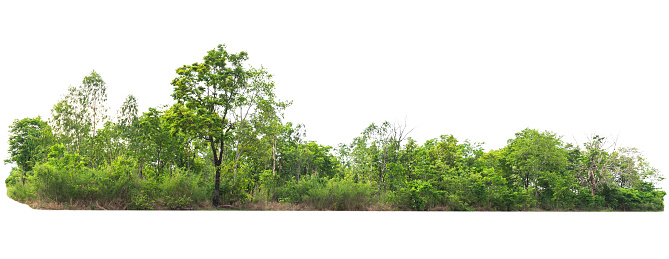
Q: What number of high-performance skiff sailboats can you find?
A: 0